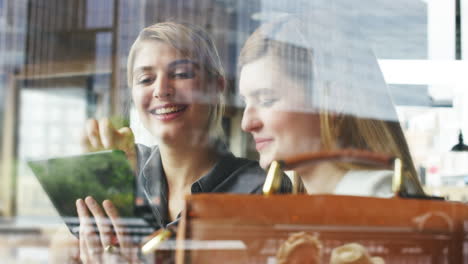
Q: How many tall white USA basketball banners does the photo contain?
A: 0